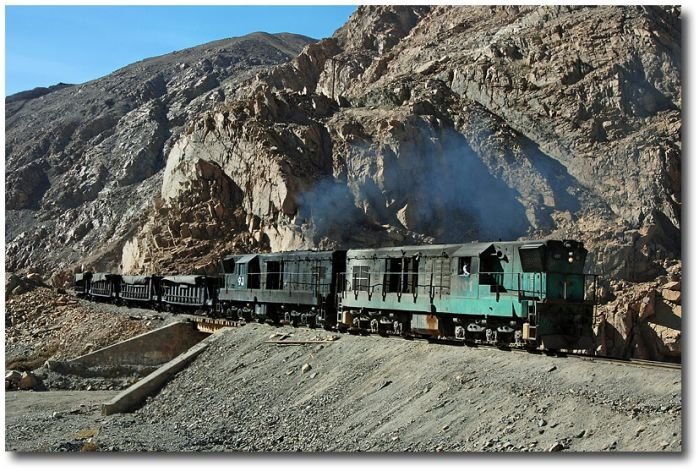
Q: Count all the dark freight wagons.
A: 4